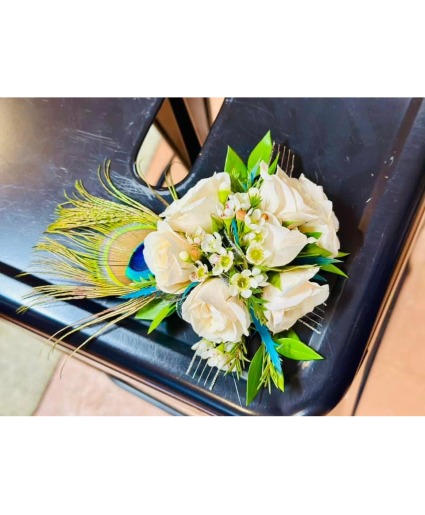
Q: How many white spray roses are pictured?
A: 7